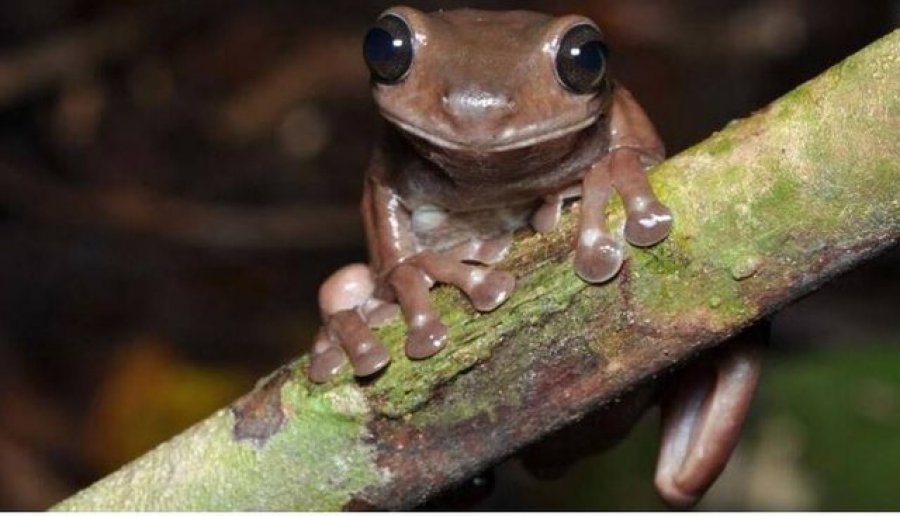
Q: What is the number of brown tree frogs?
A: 1